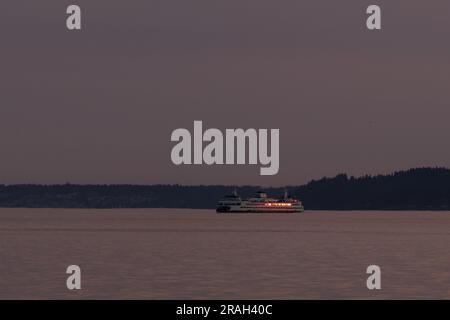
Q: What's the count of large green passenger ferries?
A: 1